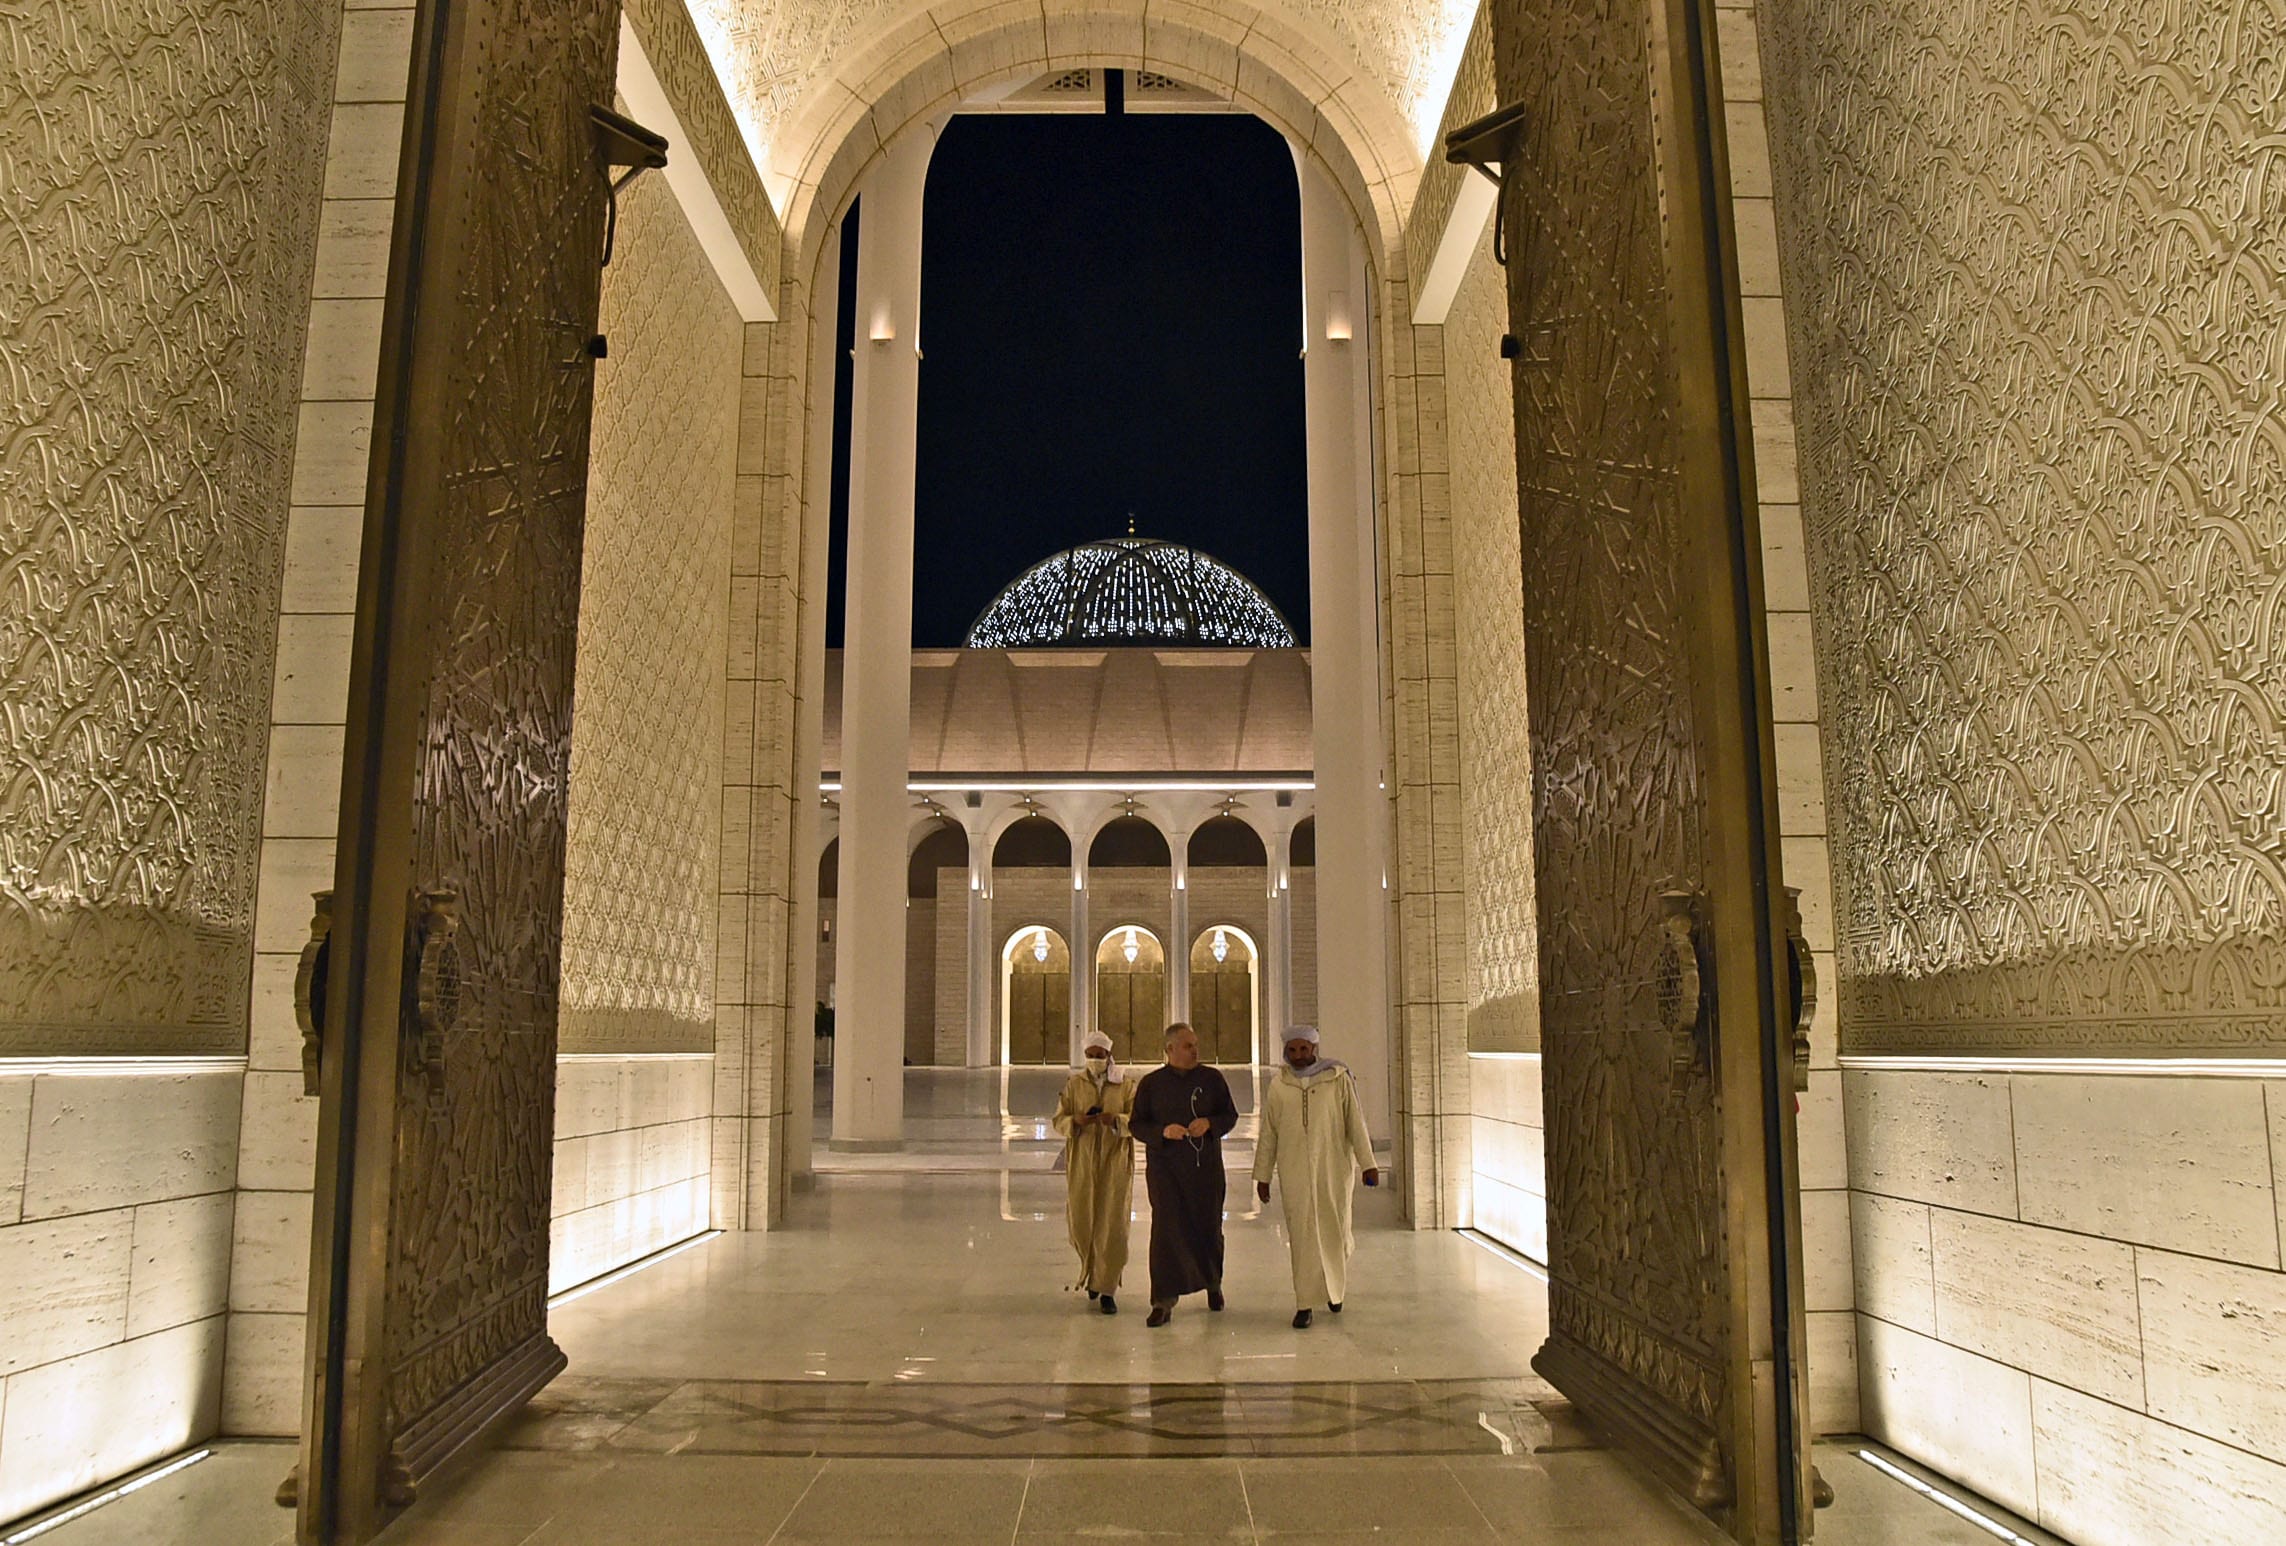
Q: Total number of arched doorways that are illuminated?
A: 3